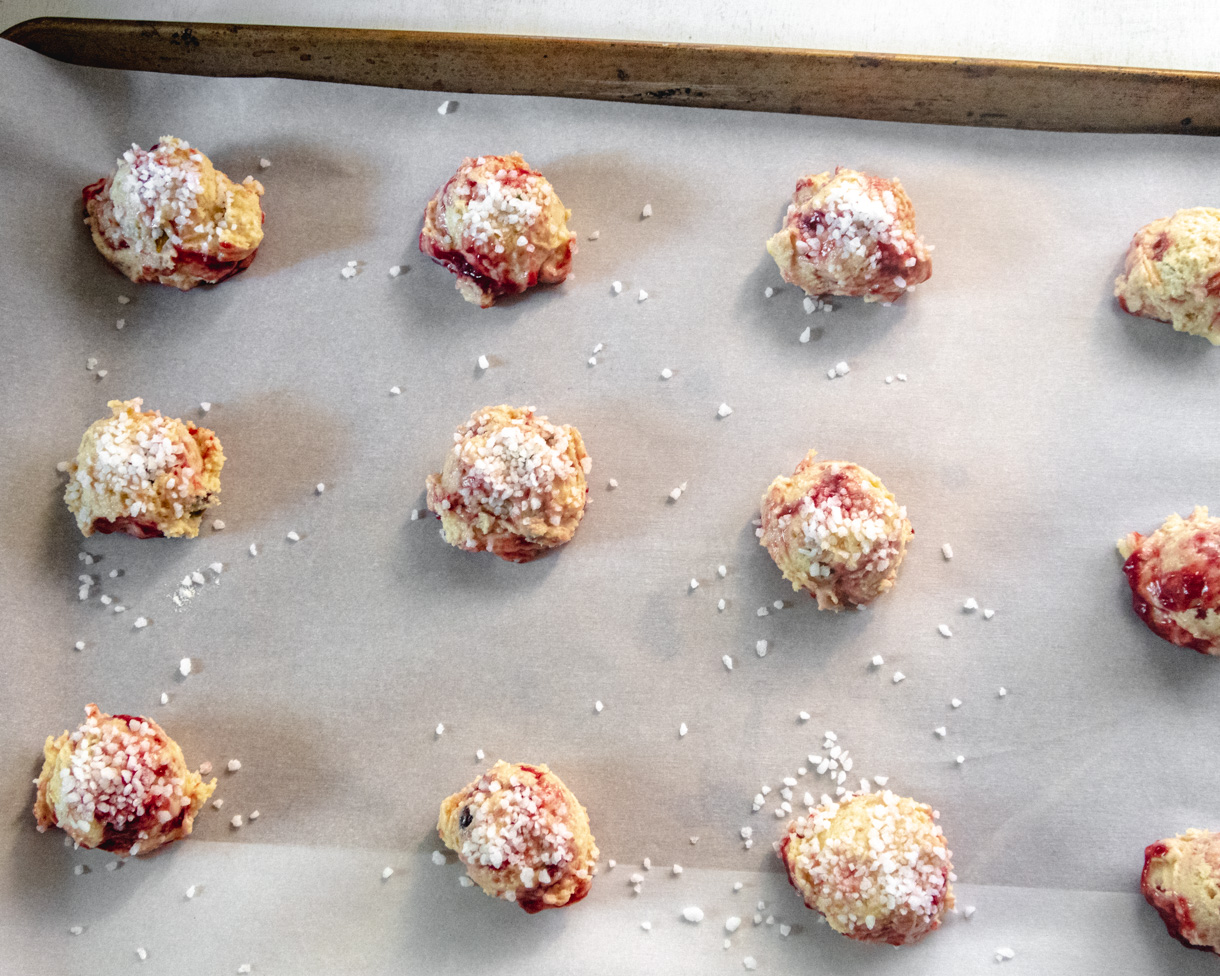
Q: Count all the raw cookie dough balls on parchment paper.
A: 12